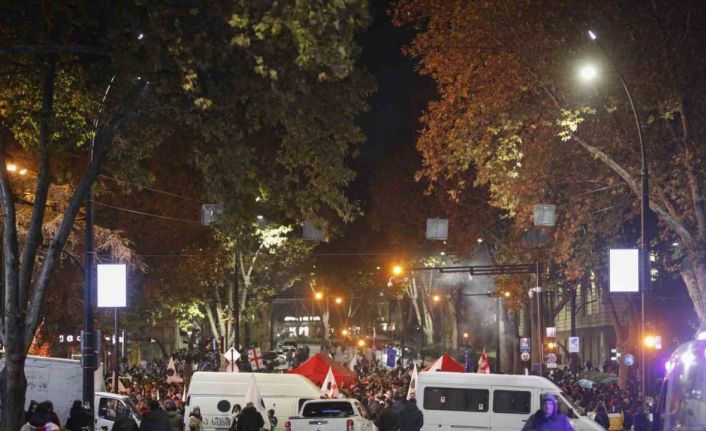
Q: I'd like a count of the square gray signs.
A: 4